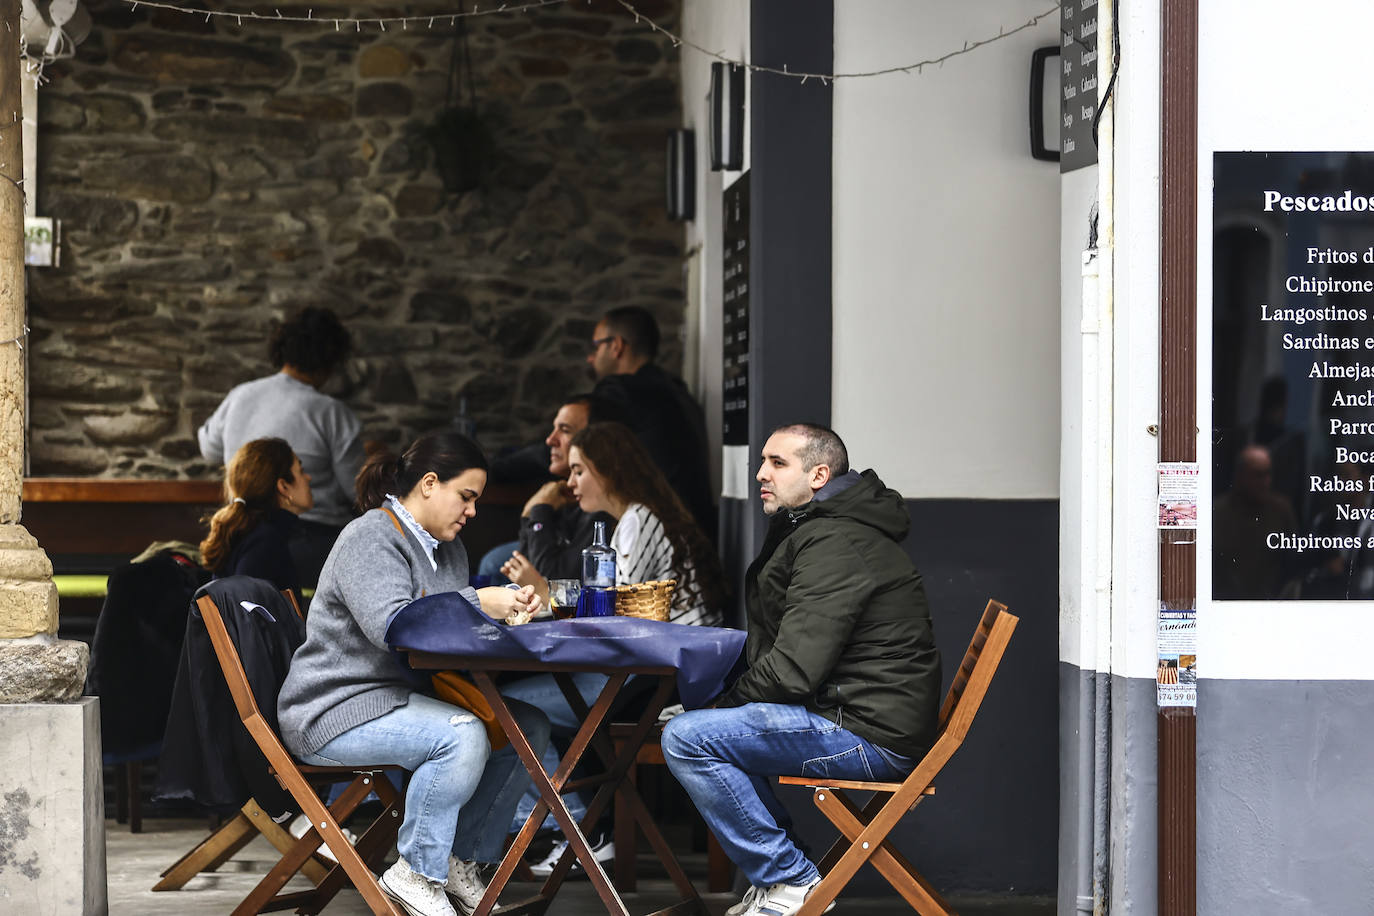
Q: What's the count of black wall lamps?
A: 3